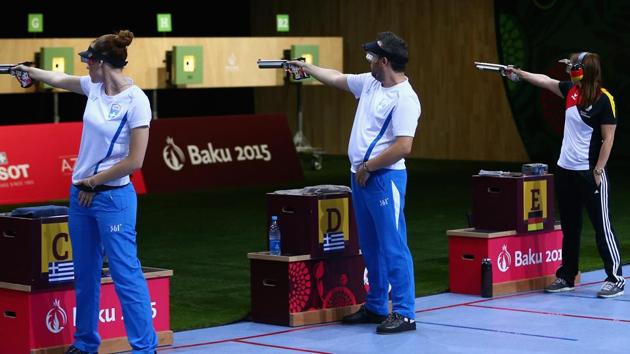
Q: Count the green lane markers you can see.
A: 3